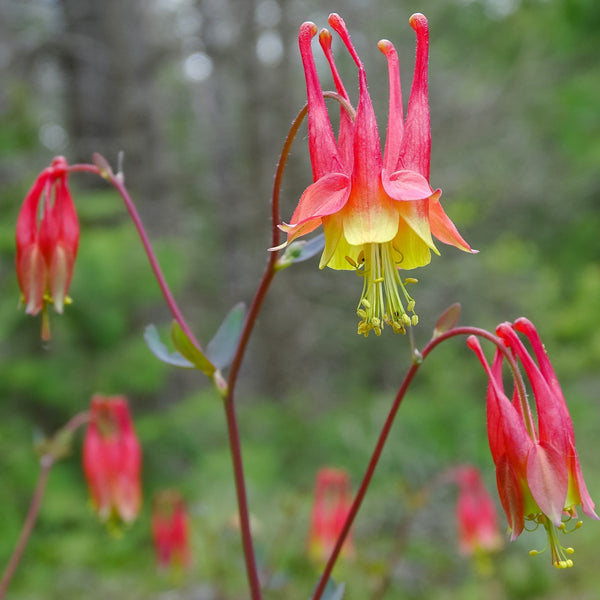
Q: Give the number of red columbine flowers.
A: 7